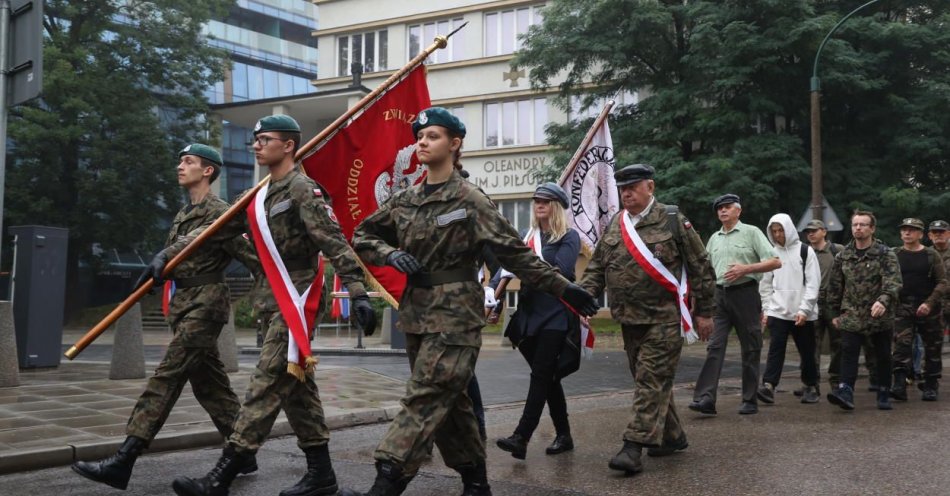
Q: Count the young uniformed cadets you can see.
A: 3